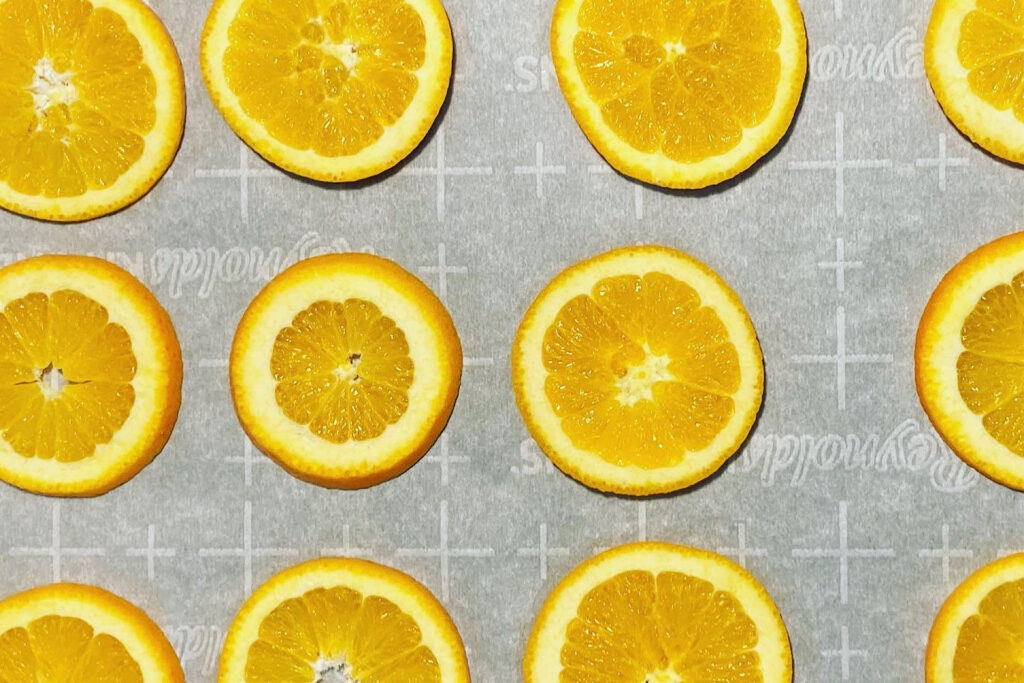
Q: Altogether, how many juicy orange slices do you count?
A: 12